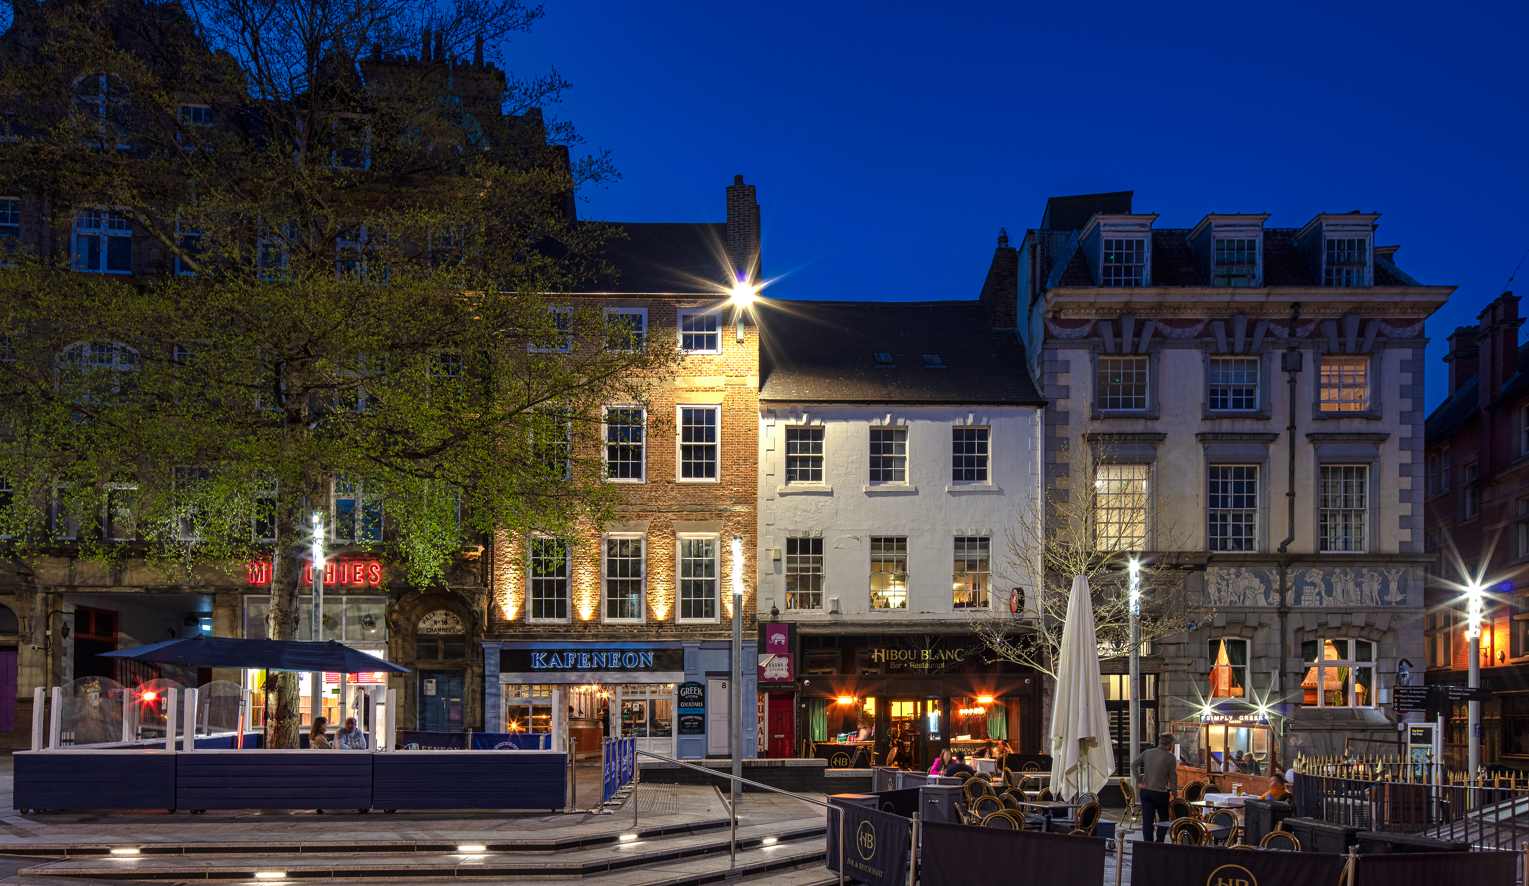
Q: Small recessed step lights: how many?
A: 5